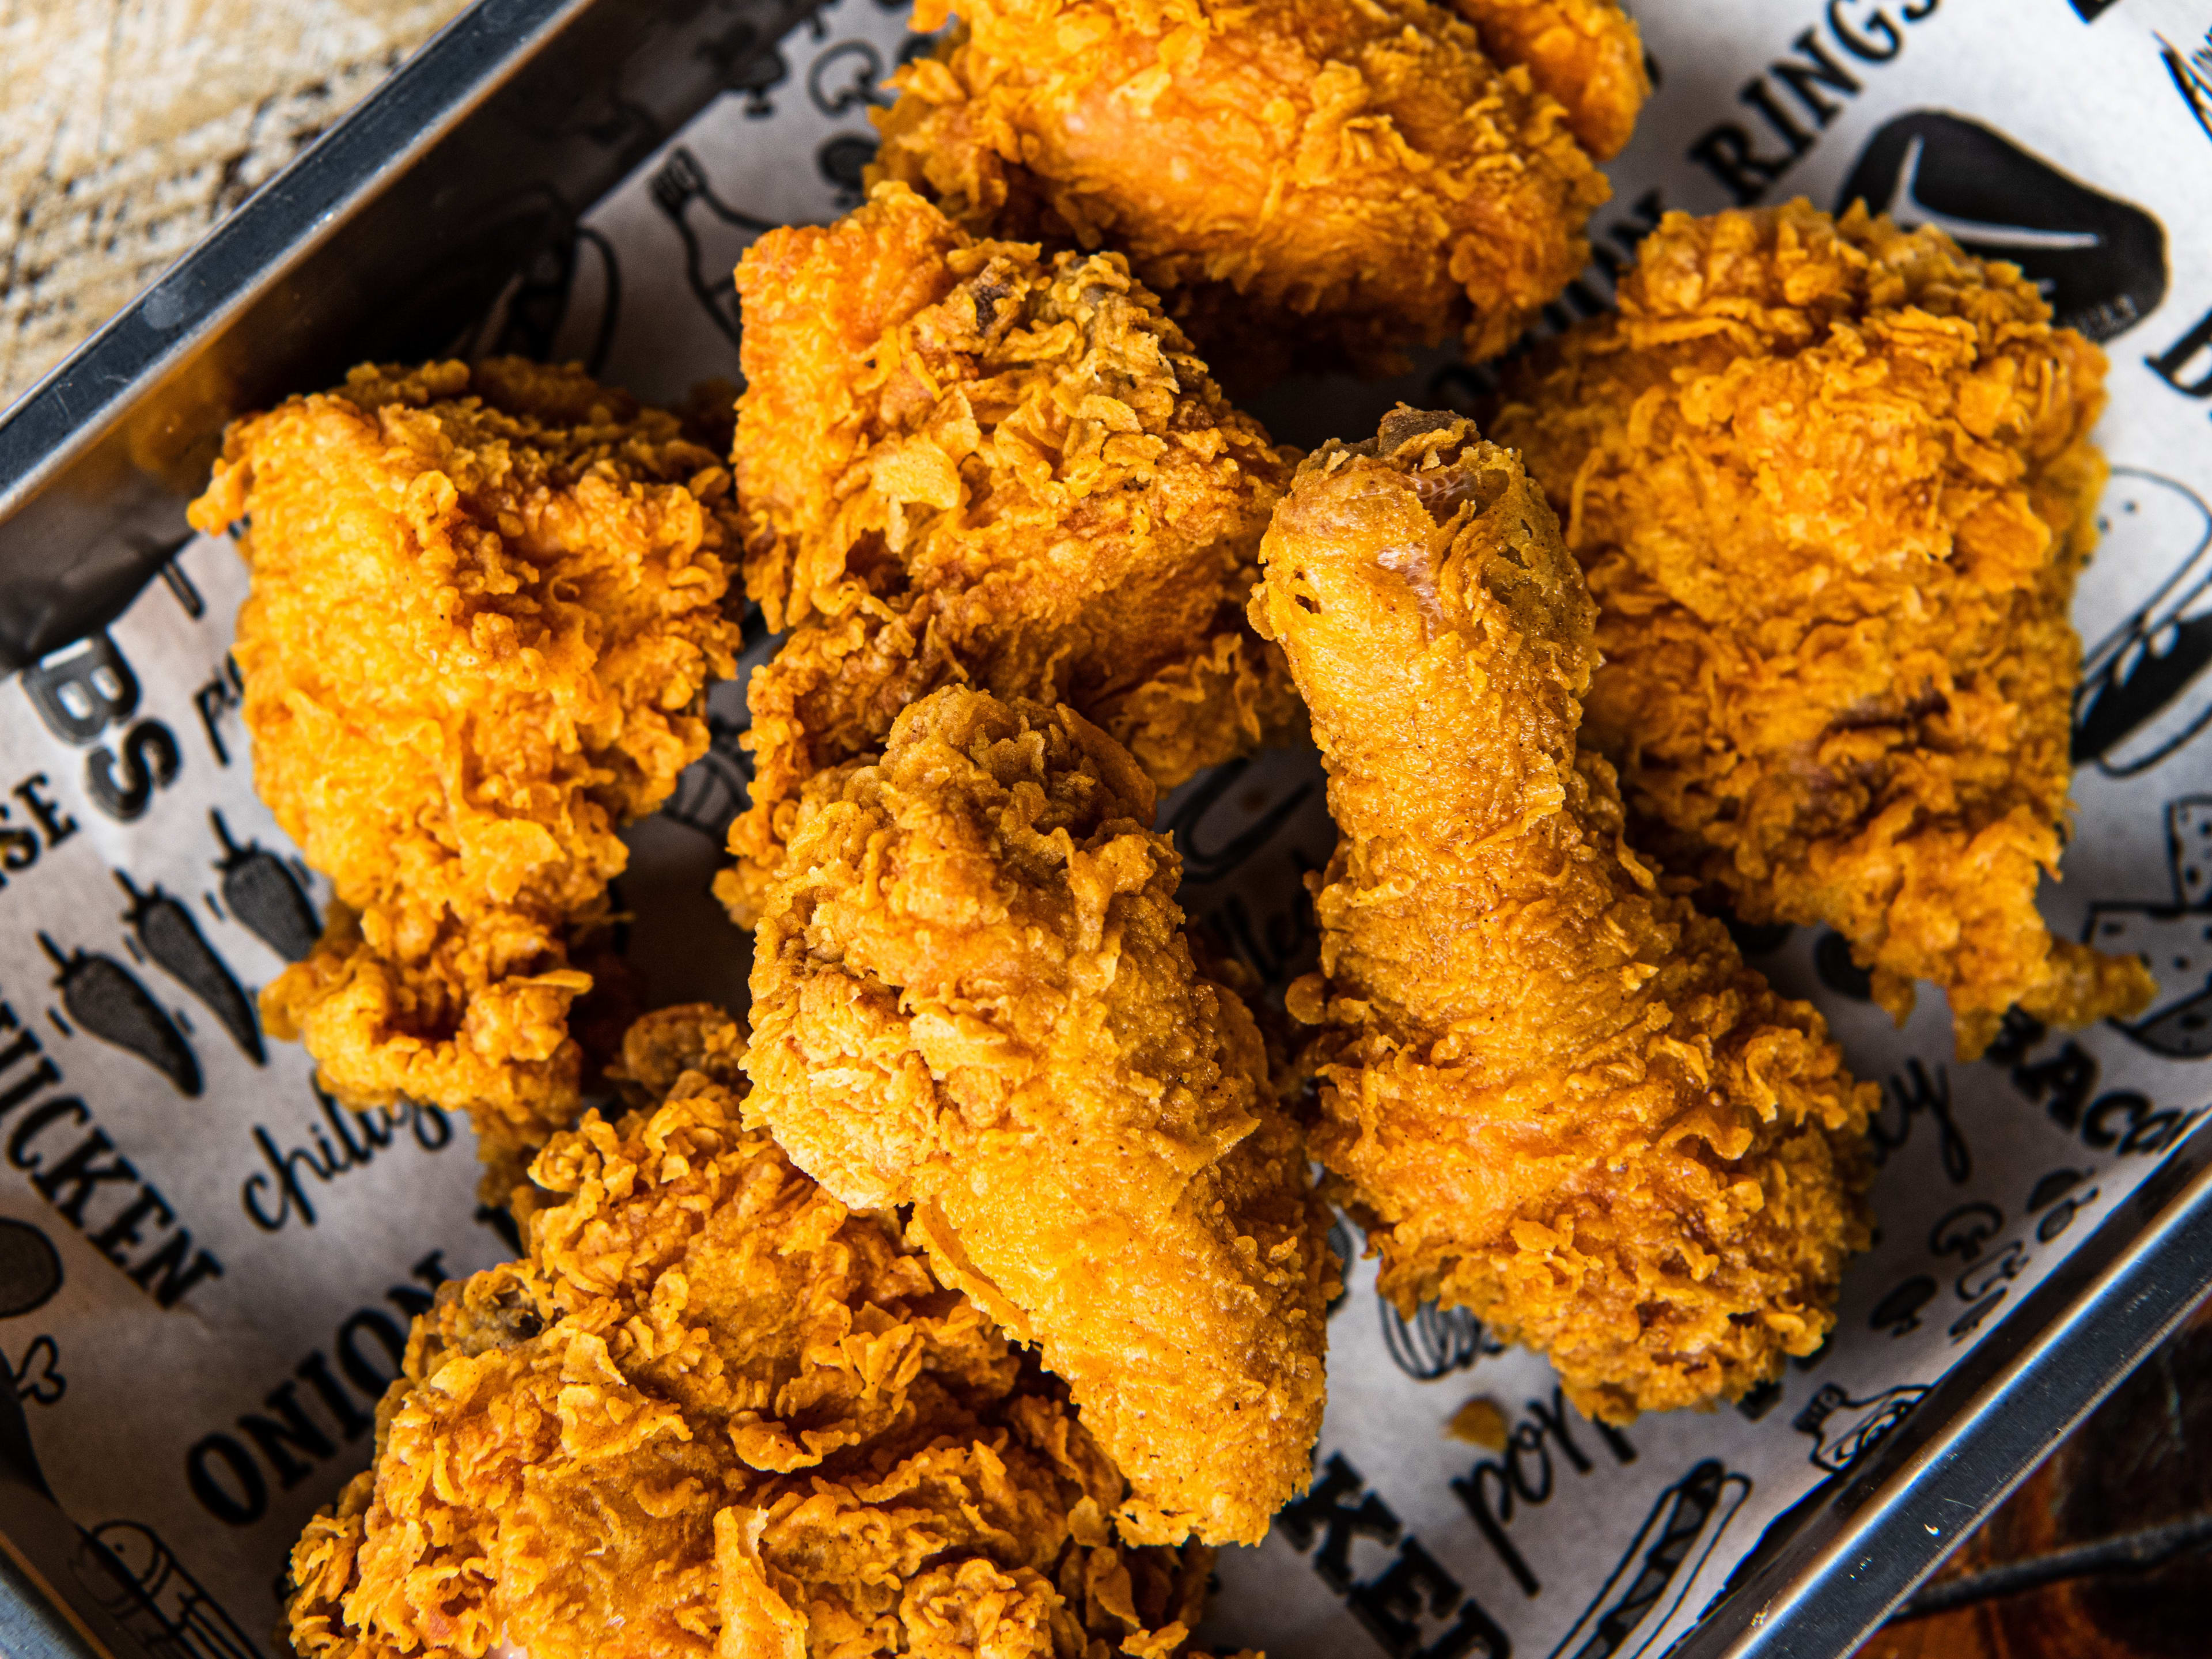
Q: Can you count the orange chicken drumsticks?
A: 2